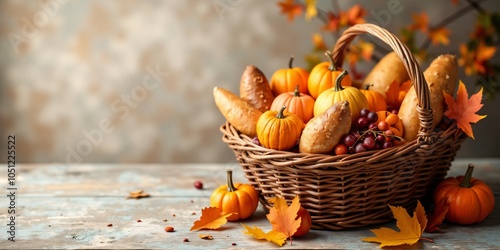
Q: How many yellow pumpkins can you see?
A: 1